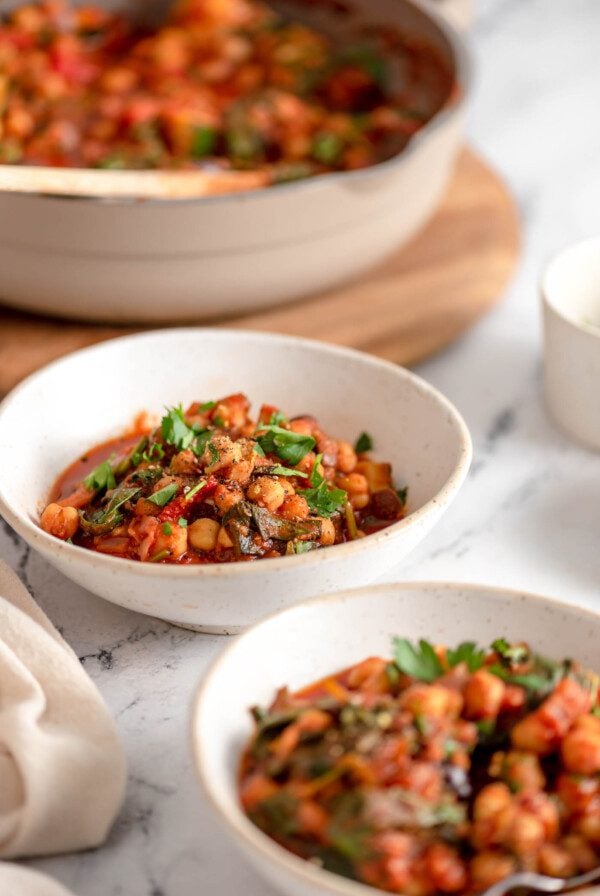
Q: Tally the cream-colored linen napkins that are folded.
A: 1